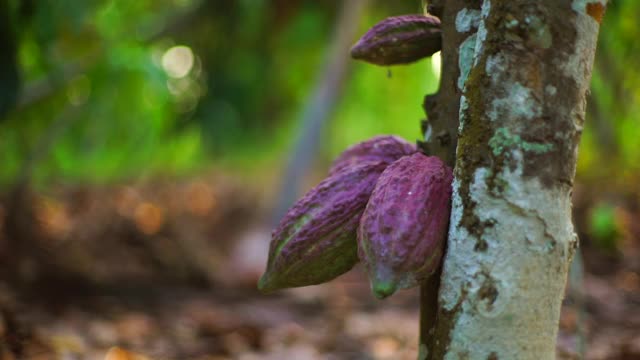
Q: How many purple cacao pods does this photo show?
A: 4